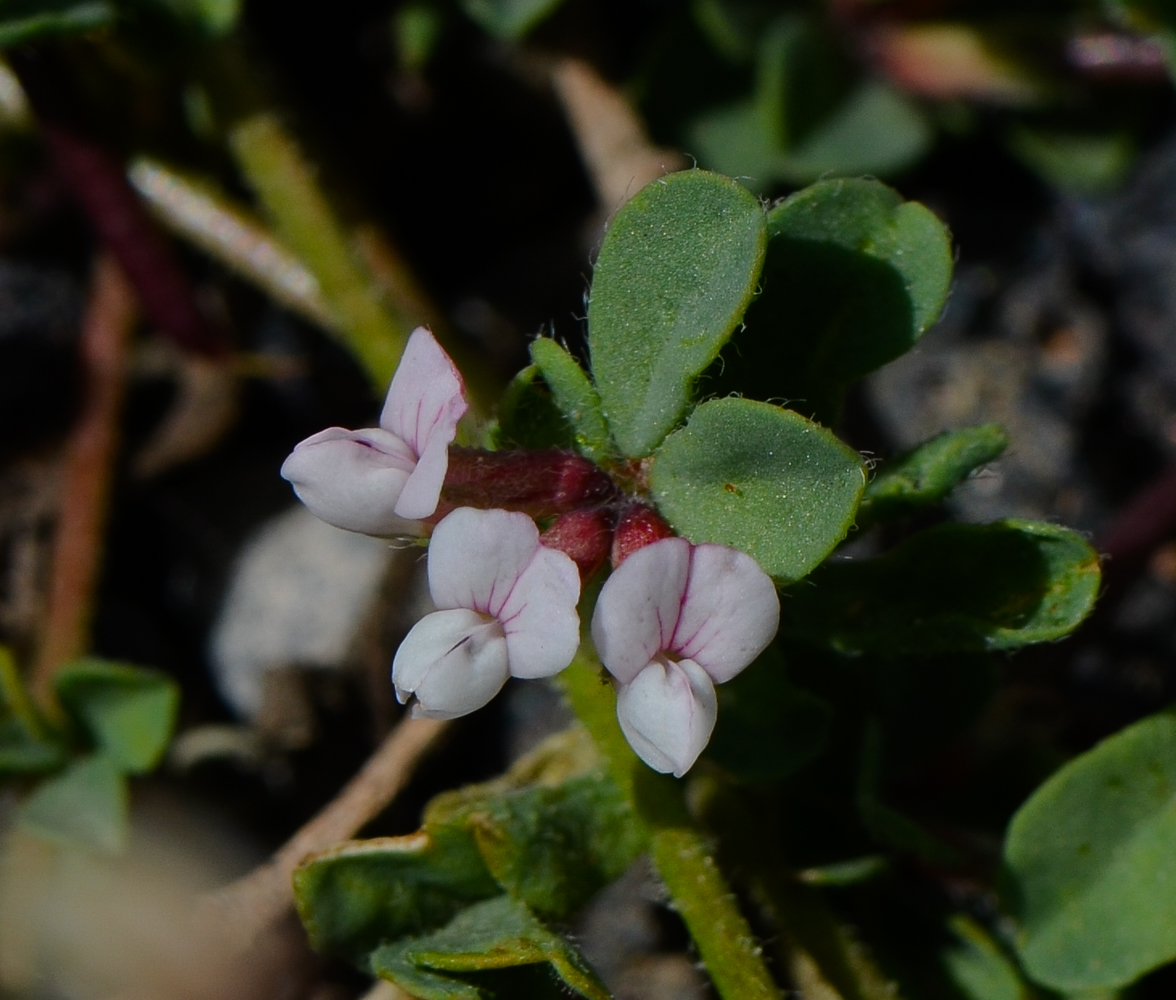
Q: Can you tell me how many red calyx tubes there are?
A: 3